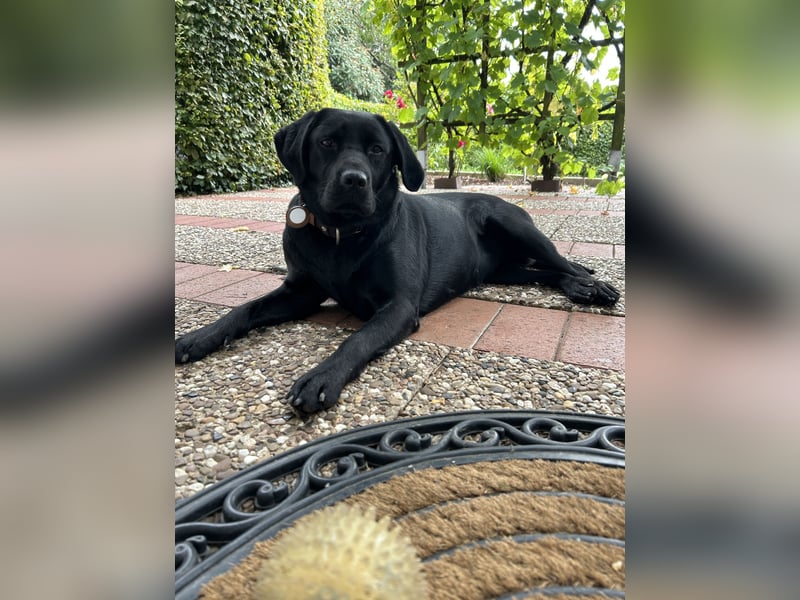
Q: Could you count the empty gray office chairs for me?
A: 0